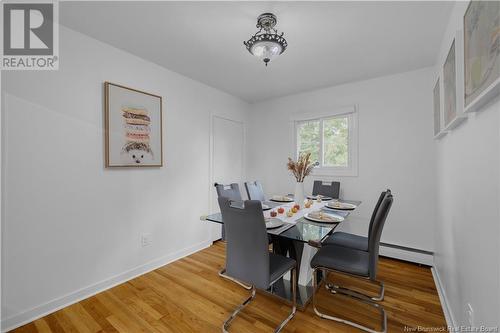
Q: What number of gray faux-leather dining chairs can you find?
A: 6